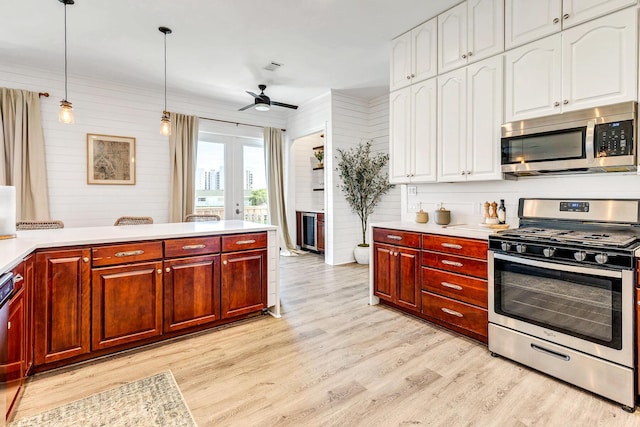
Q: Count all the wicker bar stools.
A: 3